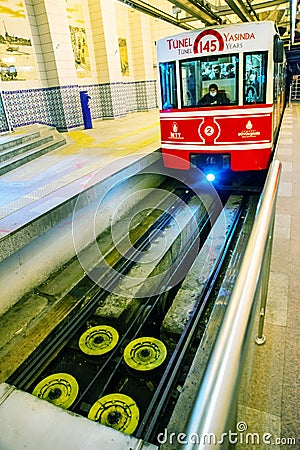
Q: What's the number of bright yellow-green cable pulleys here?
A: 4